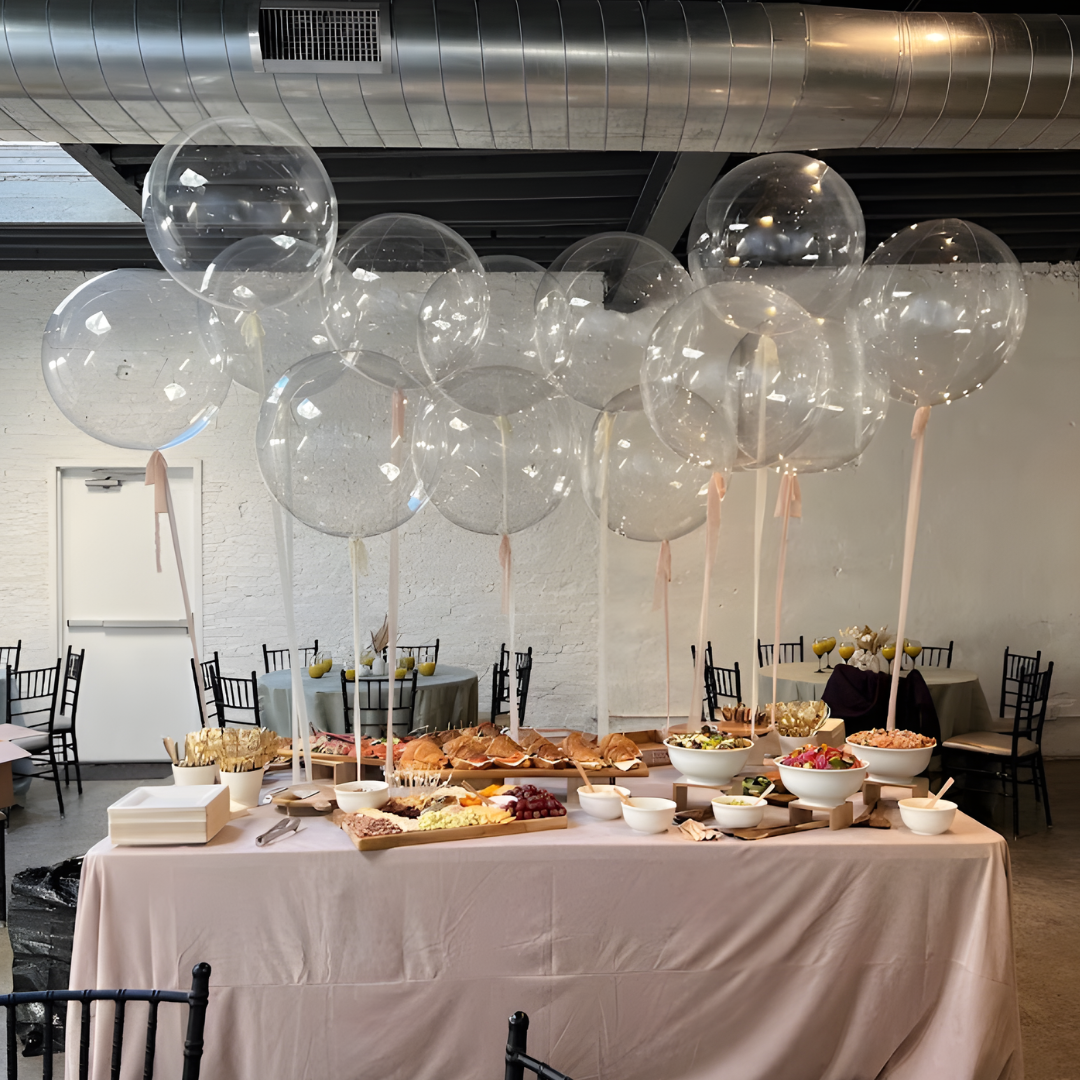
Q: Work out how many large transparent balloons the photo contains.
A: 13